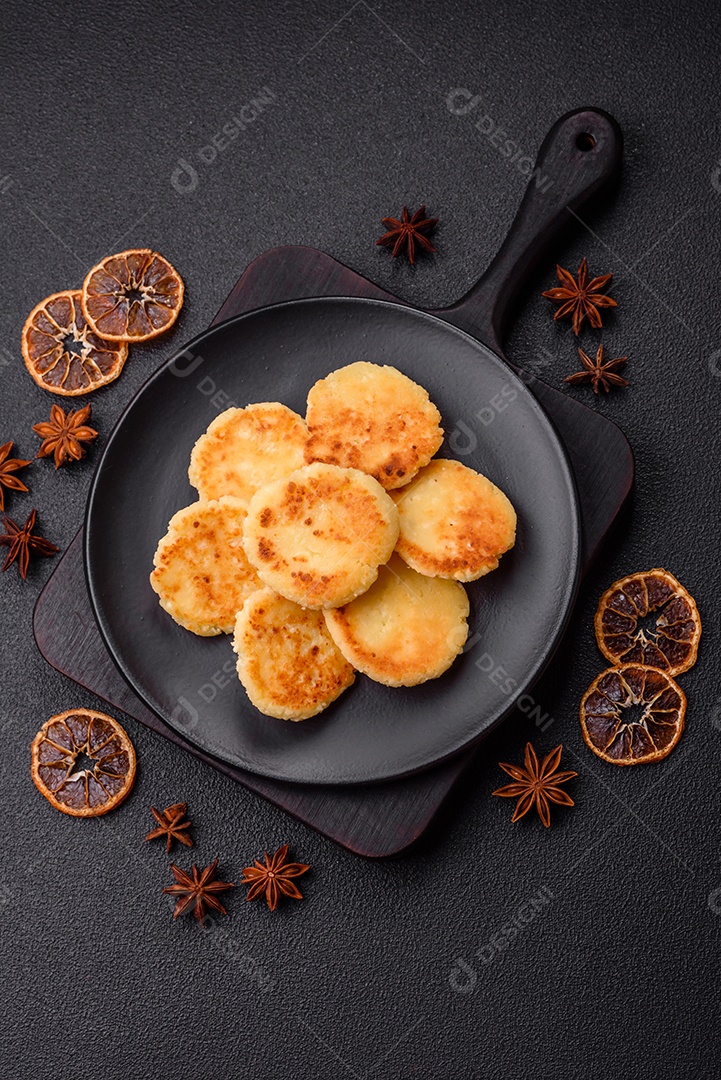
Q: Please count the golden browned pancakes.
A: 7